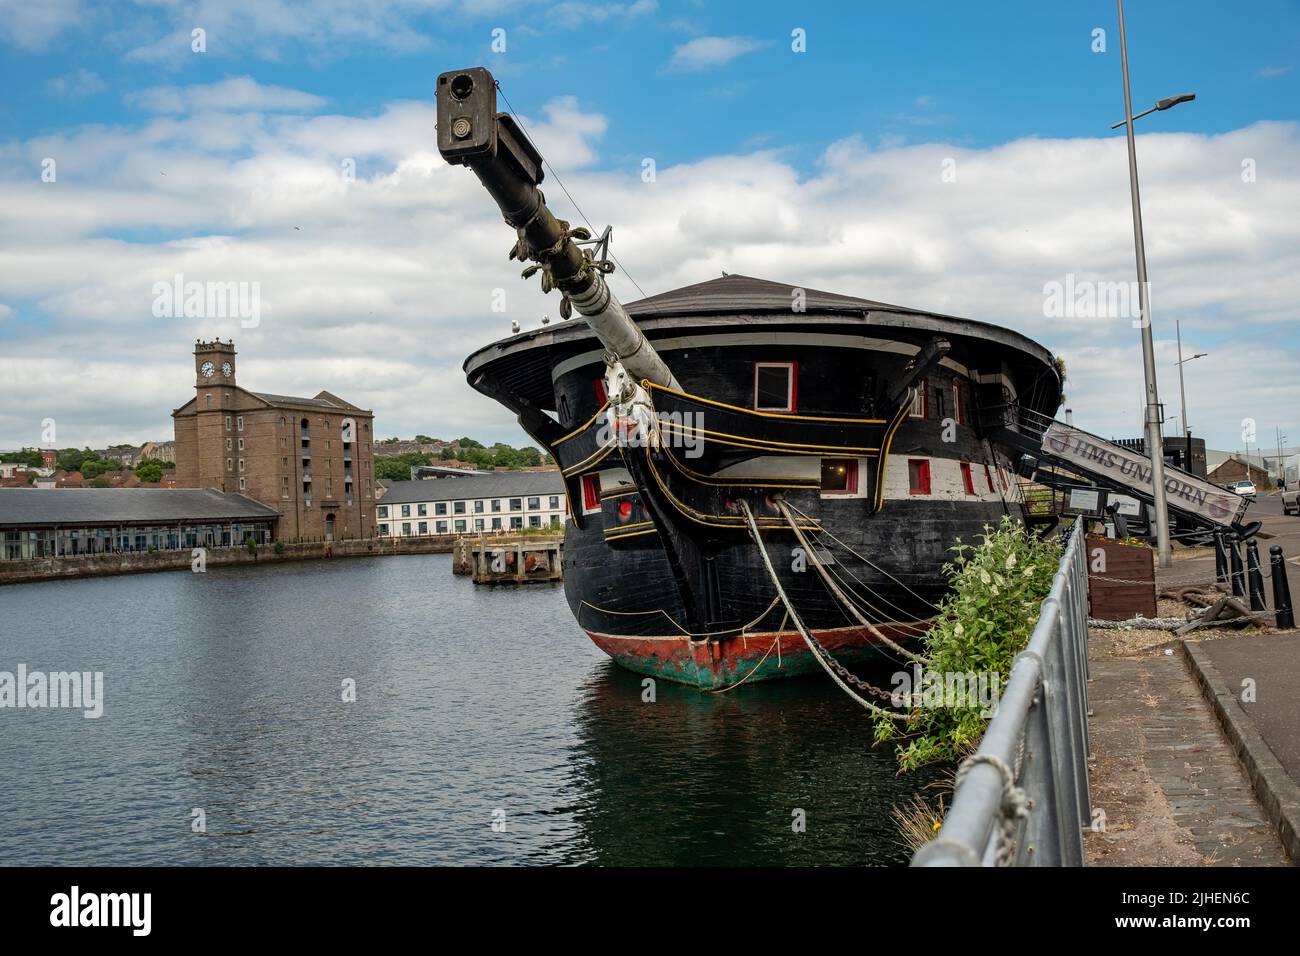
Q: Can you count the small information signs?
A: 2